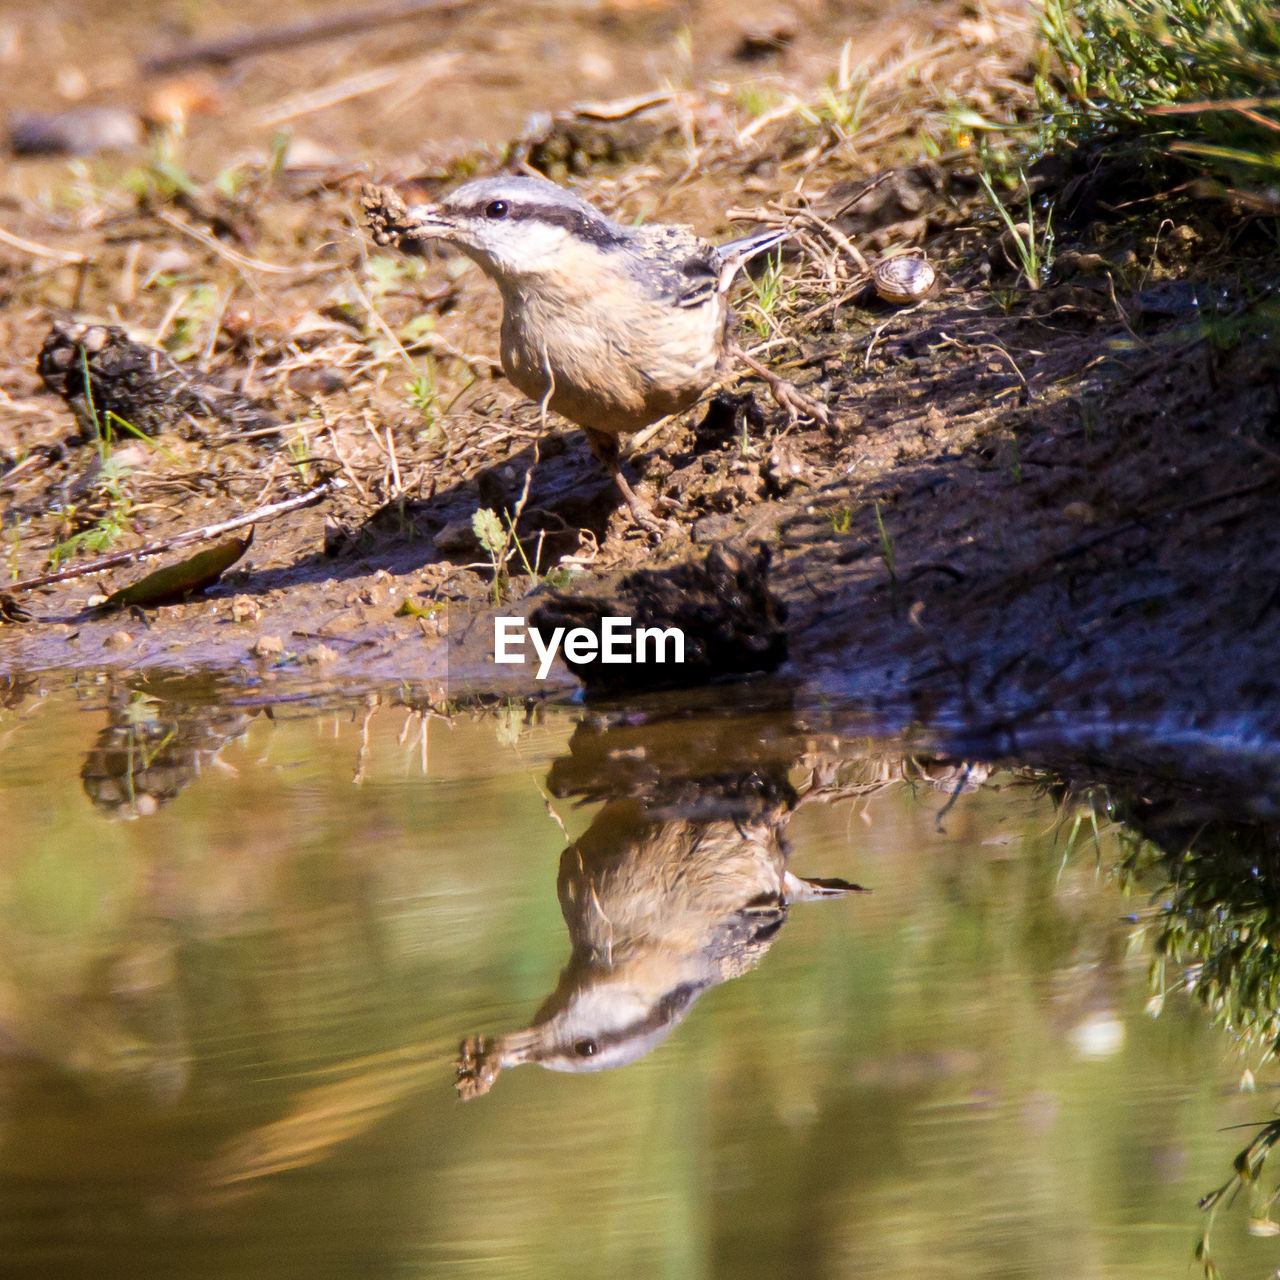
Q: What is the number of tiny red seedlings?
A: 0